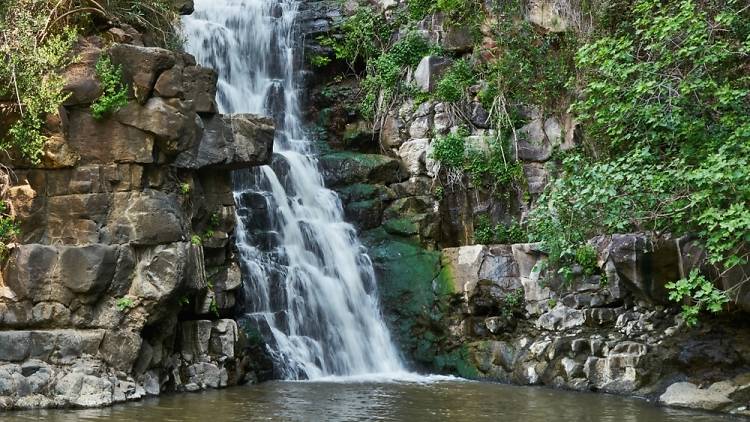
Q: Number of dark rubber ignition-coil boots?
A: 0